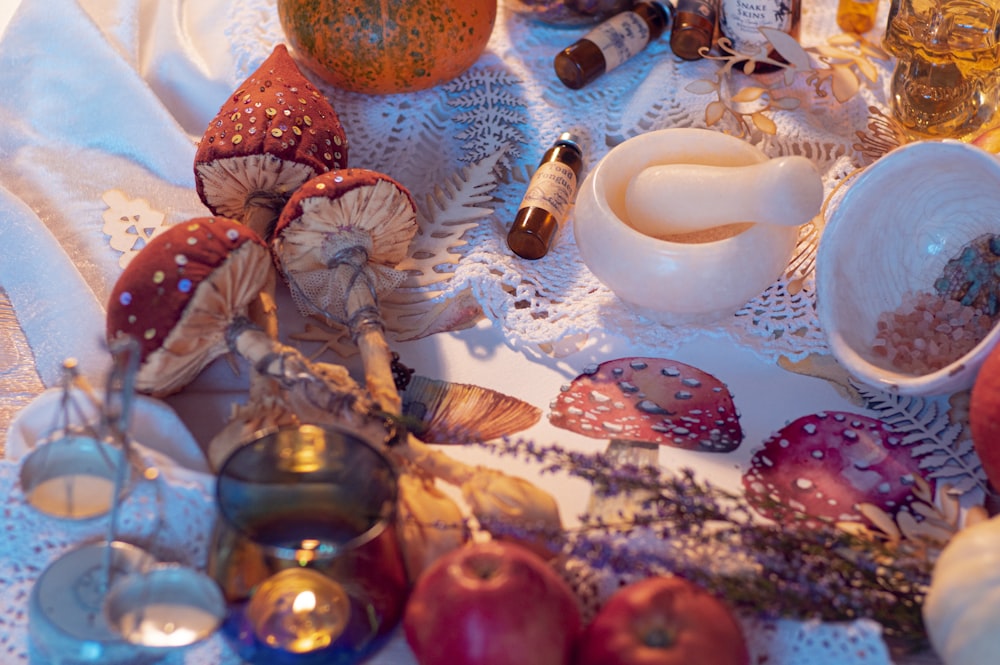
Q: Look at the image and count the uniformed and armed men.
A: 0